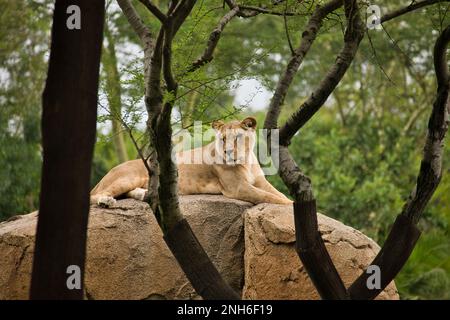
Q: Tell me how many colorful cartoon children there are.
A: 0